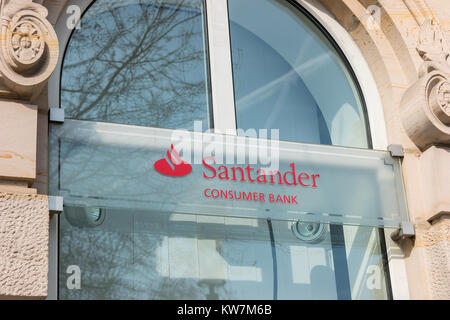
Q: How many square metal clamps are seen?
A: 4